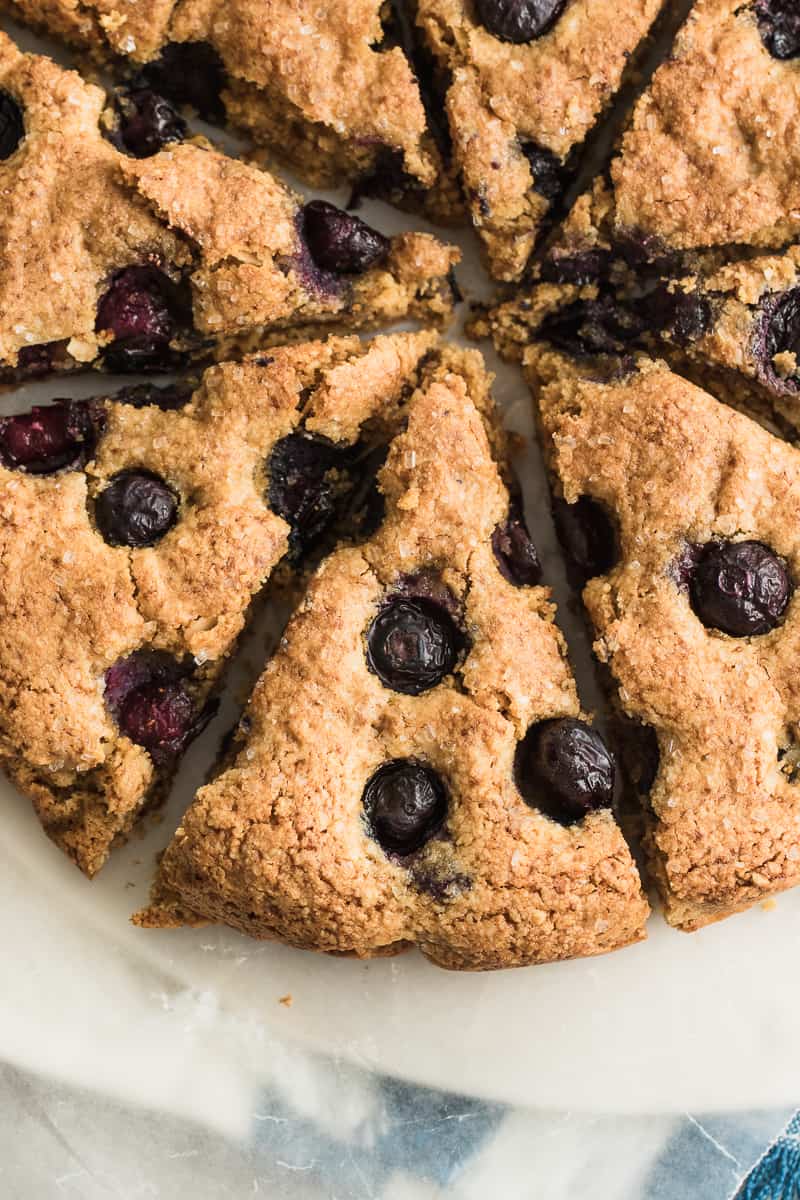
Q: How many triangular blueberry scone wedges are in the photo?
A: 8